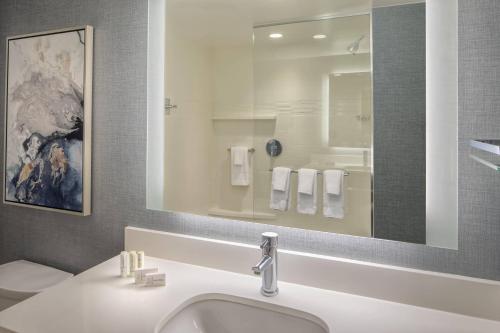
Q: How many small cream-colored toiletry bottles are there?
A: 3